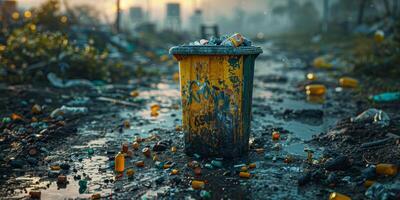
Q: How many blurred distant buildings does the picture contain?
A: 3